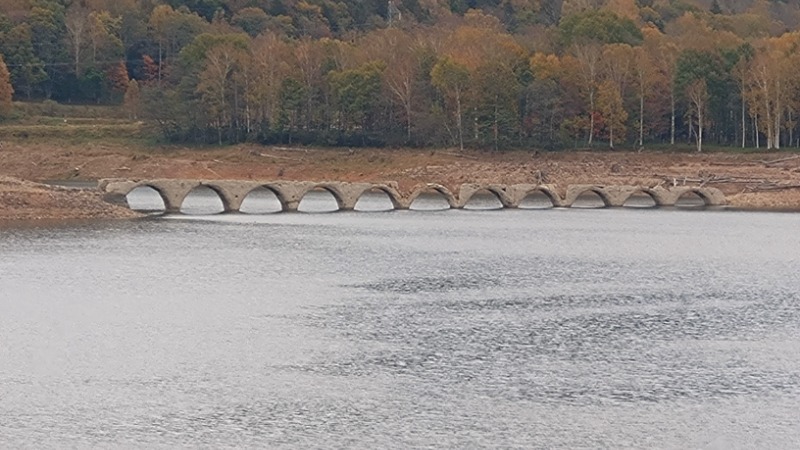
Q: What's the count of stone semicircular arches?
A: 11